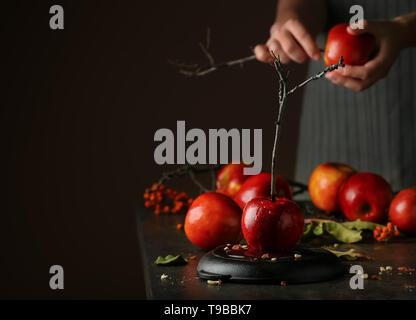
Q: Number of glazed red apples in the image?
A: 1